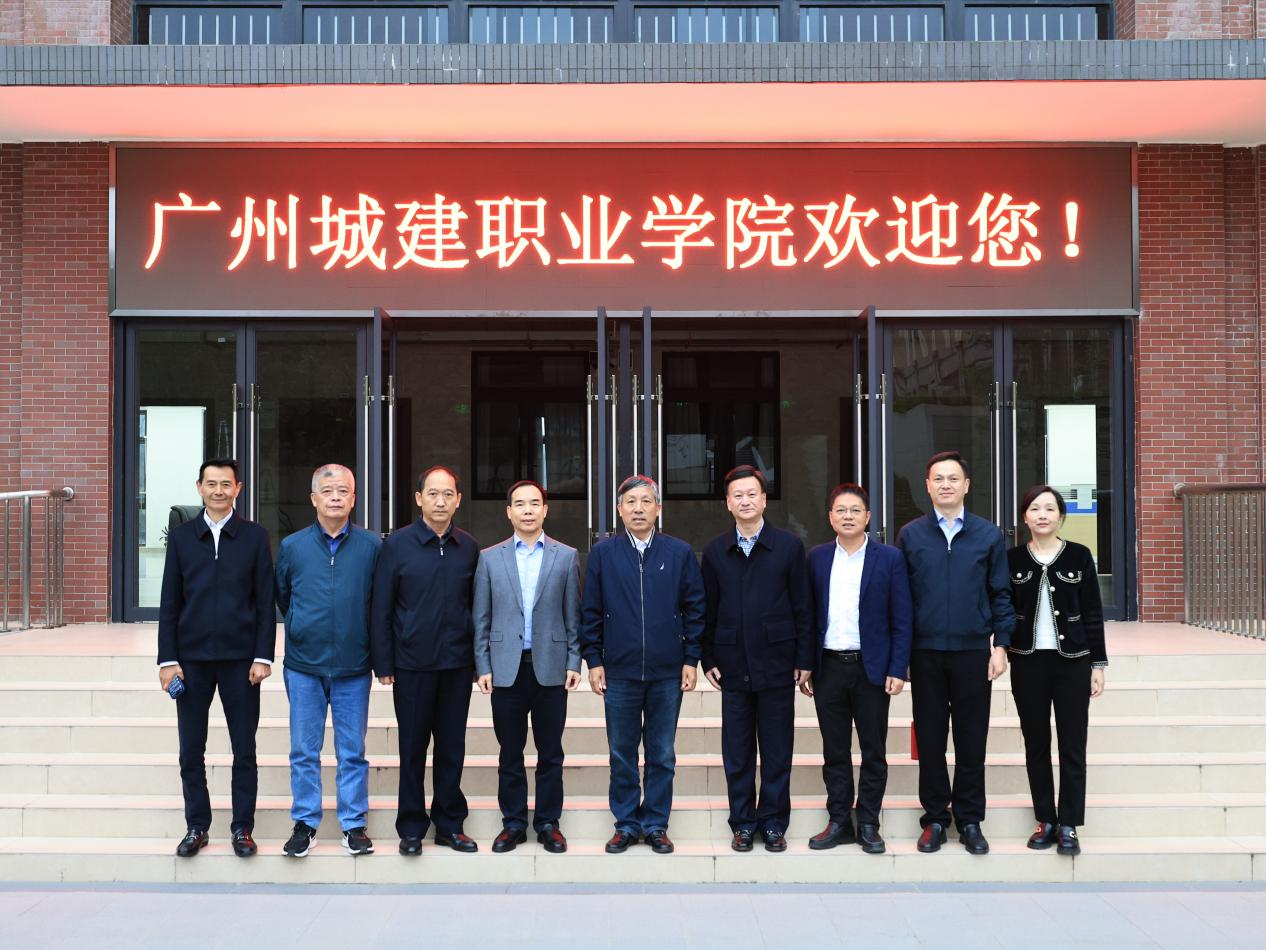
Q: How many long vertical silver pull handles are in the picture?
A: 12